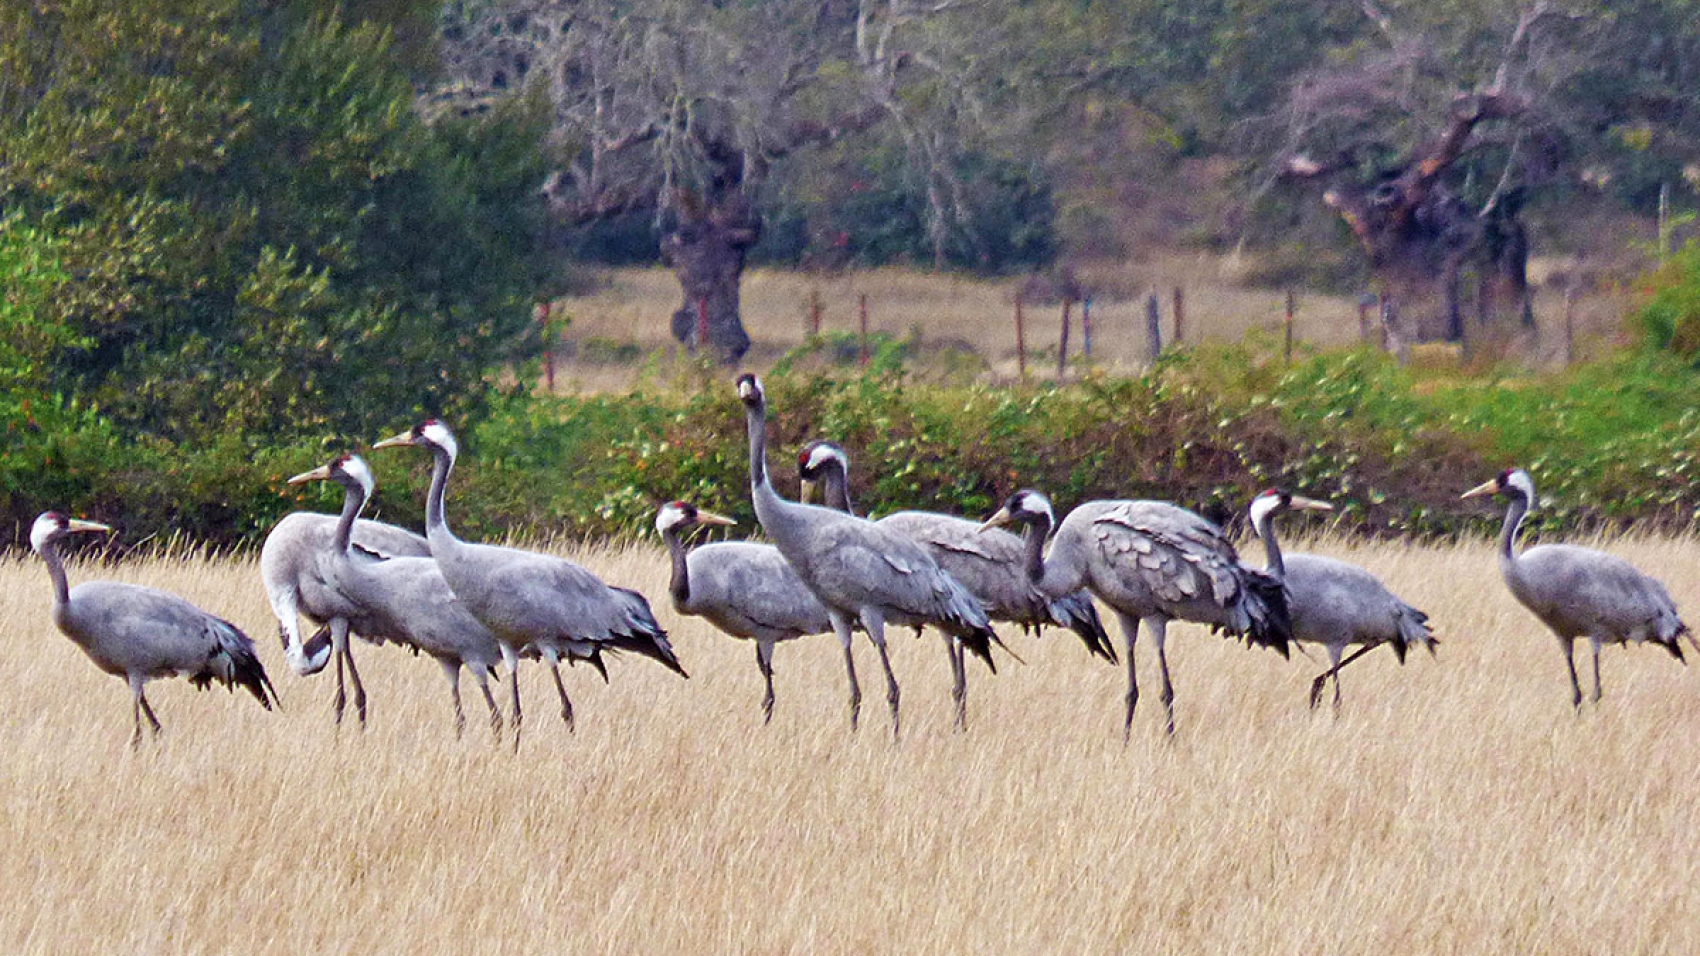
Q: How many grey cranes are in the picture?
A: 10